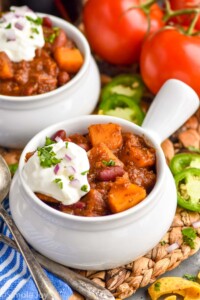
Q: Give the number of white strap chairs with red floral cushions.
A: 0